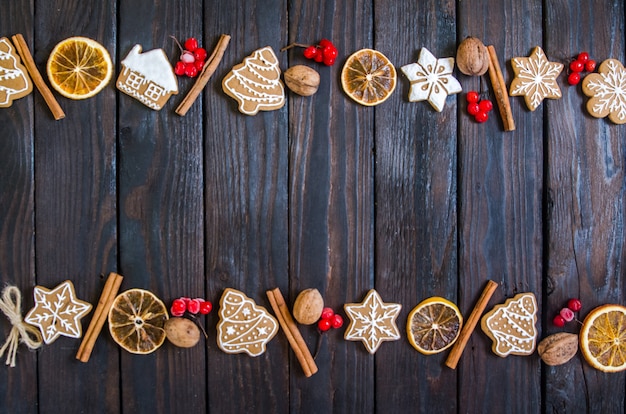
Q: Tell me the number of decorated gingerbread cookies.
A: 10